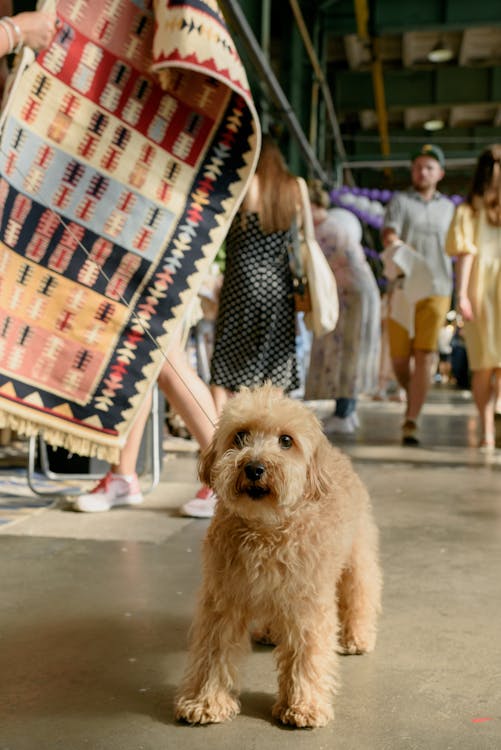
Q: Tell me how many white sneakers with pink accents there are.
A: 2